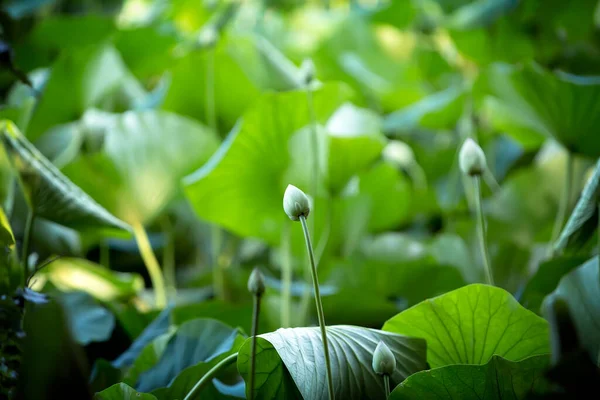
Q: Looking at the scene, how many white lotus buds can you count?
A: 4